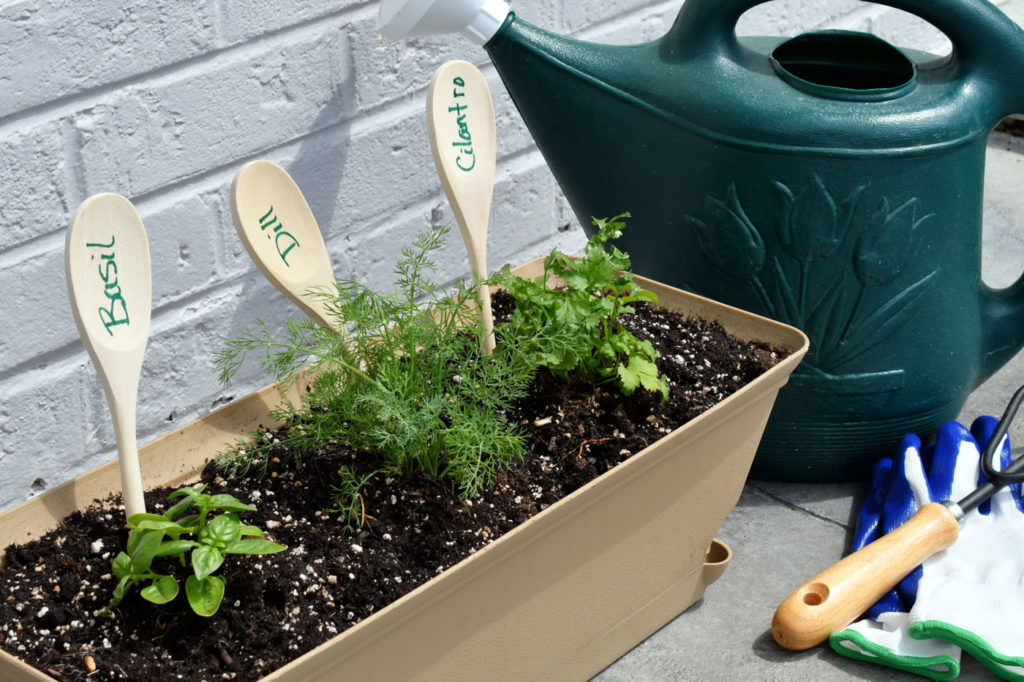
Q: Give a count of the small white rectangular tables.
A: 0